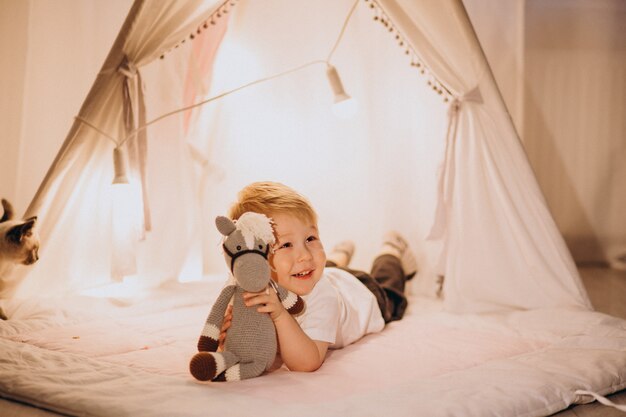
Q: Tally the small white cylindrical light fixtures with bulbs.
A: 2